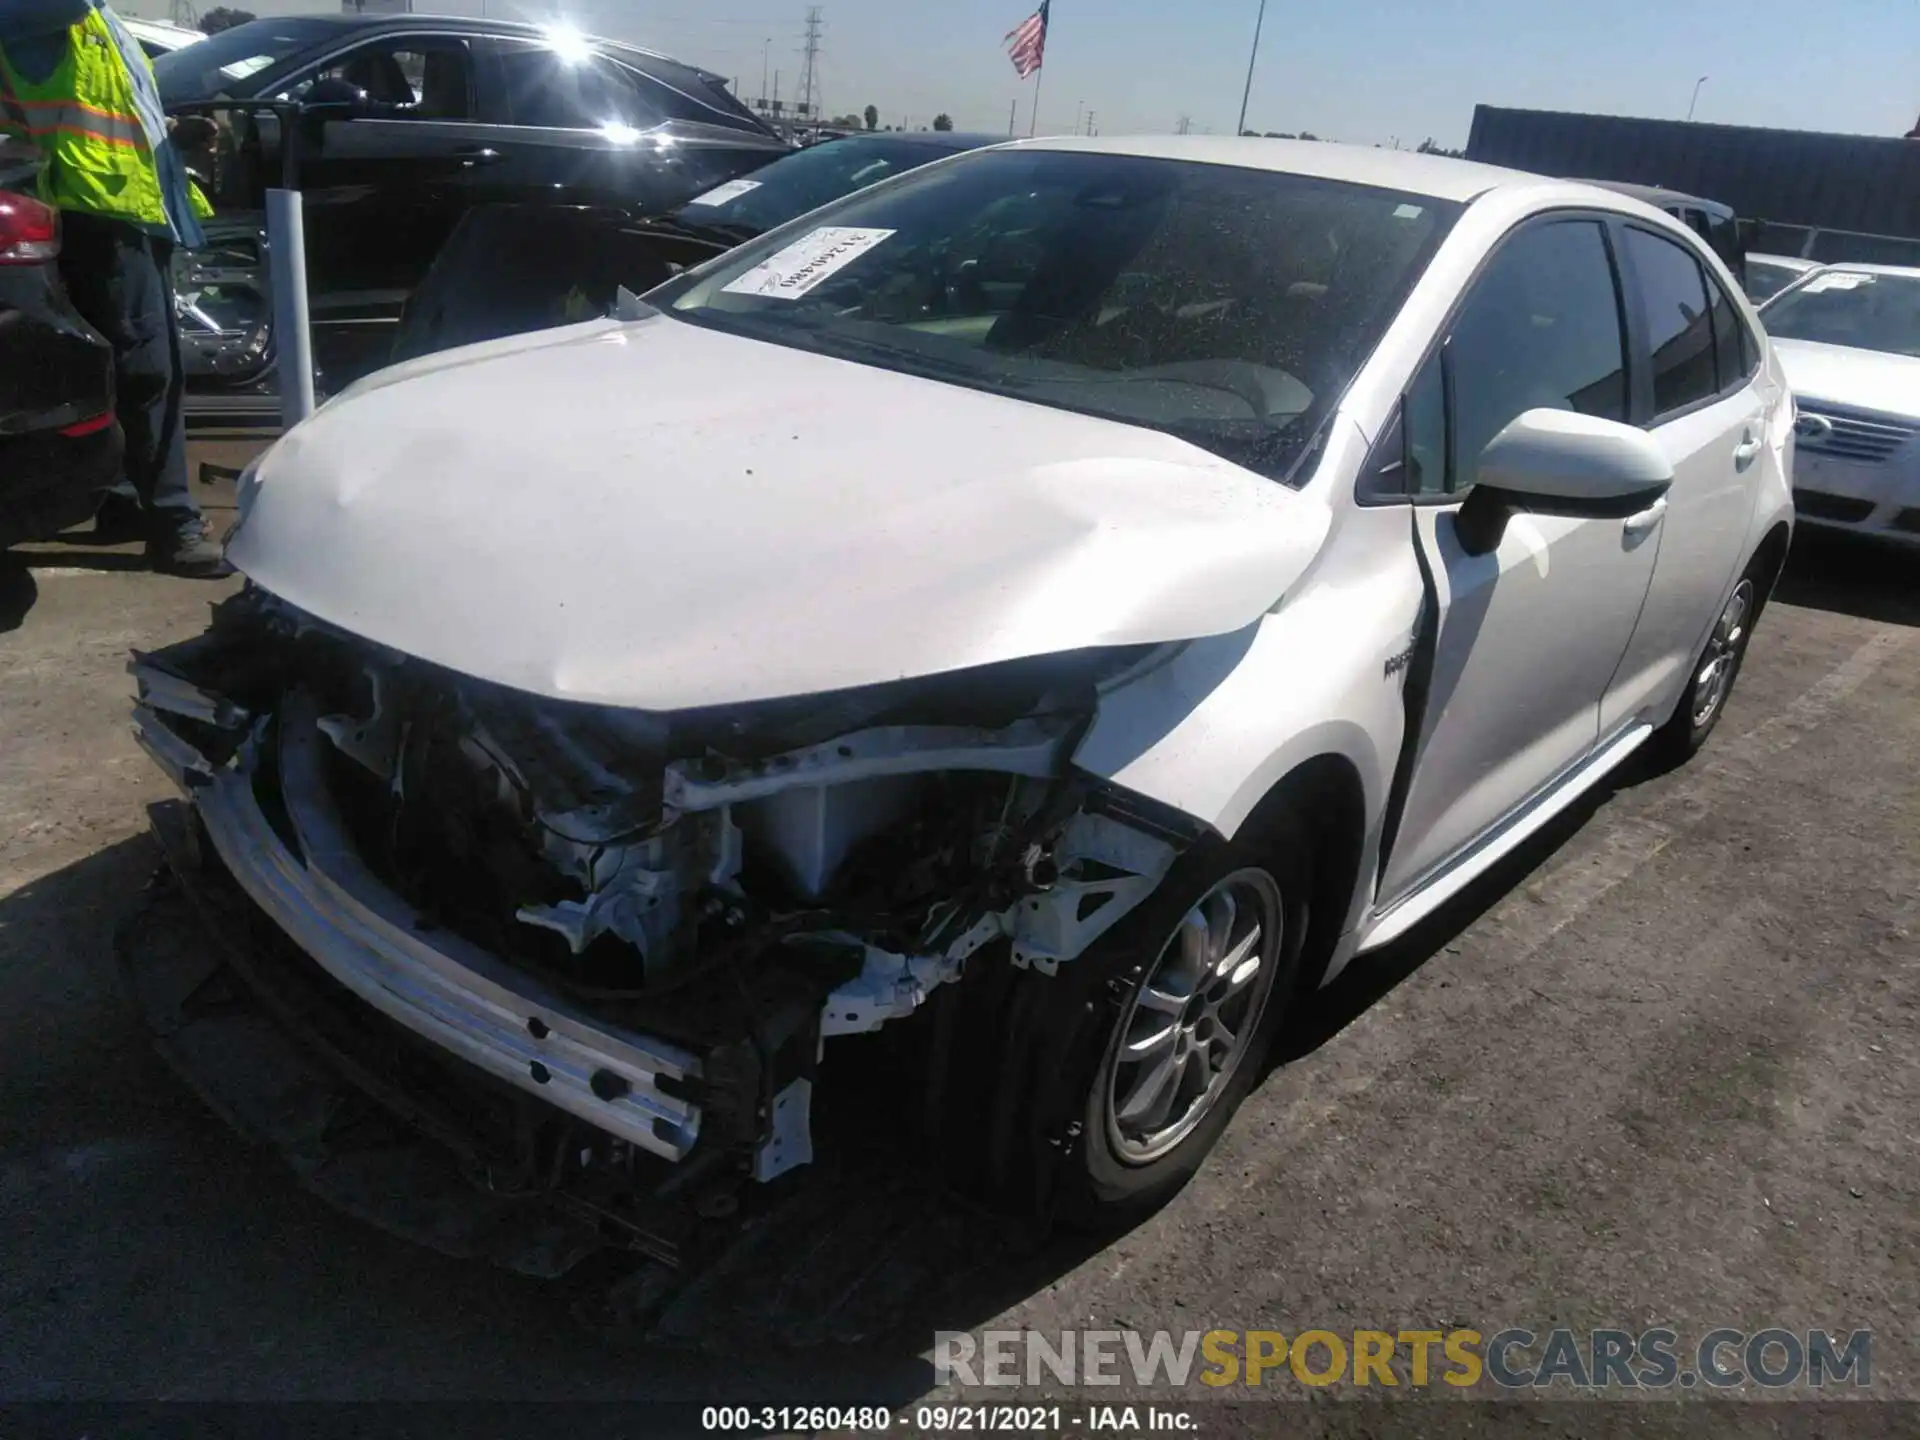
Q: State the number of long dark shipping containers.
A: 1